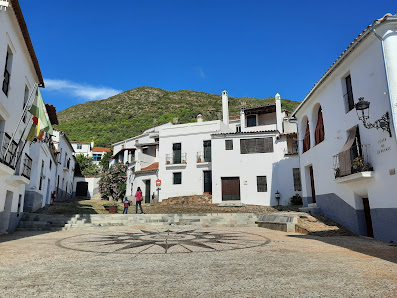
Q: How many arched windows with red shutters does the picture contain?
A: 2